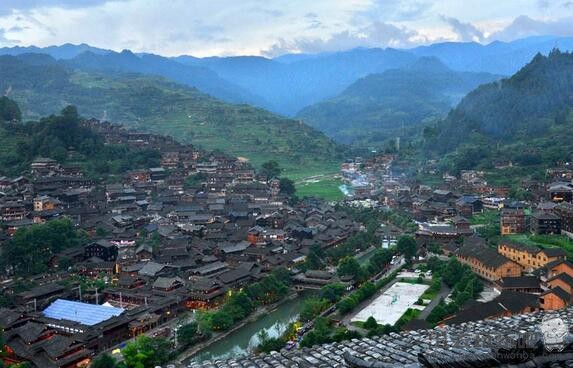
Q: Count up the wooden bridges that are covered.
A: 1